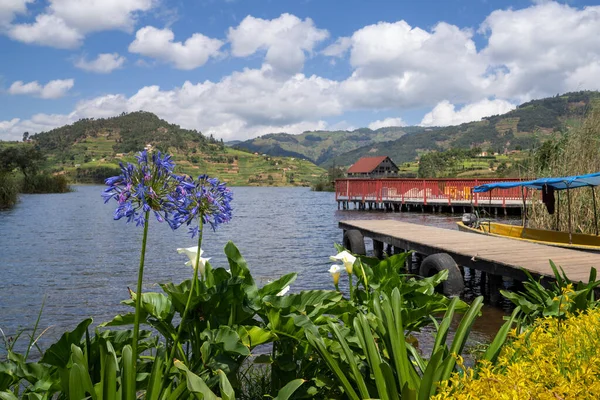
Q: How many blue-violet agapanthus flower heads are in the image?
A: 2